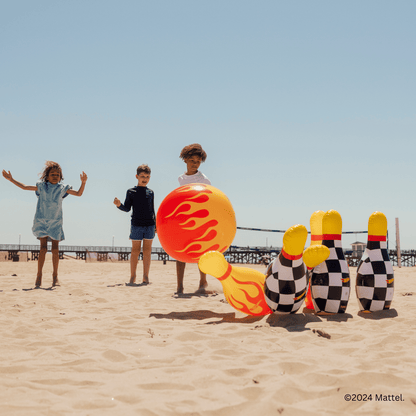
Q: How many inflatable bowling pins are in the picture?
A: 6